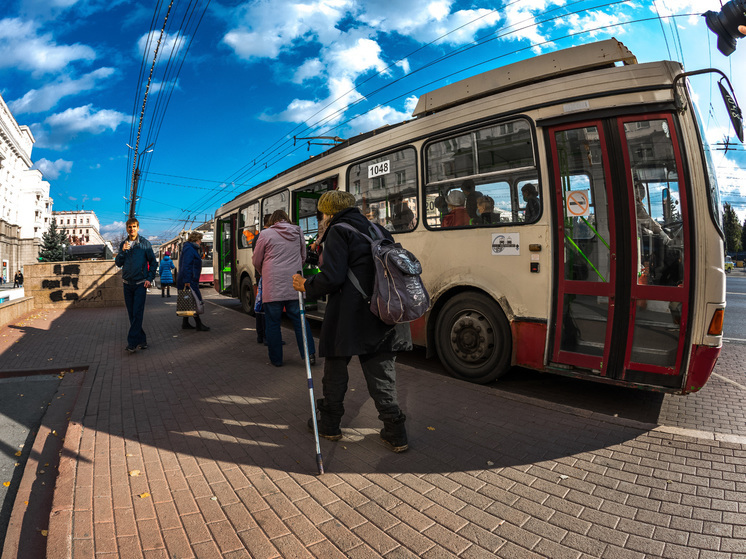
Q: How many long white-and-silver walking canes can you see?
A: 1